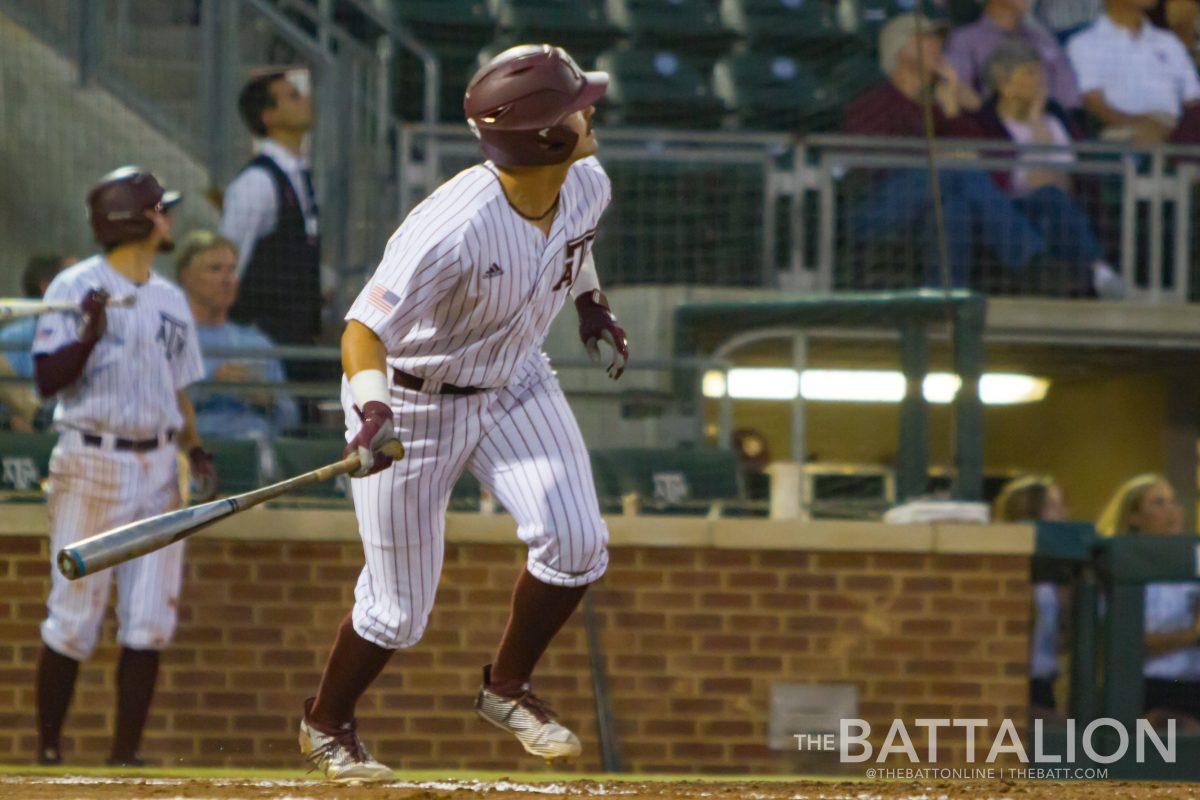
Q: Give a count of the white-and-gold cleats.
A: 2